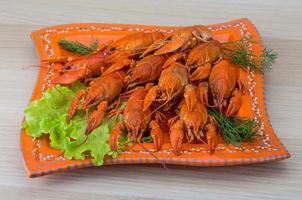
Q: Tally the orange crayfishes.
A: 10